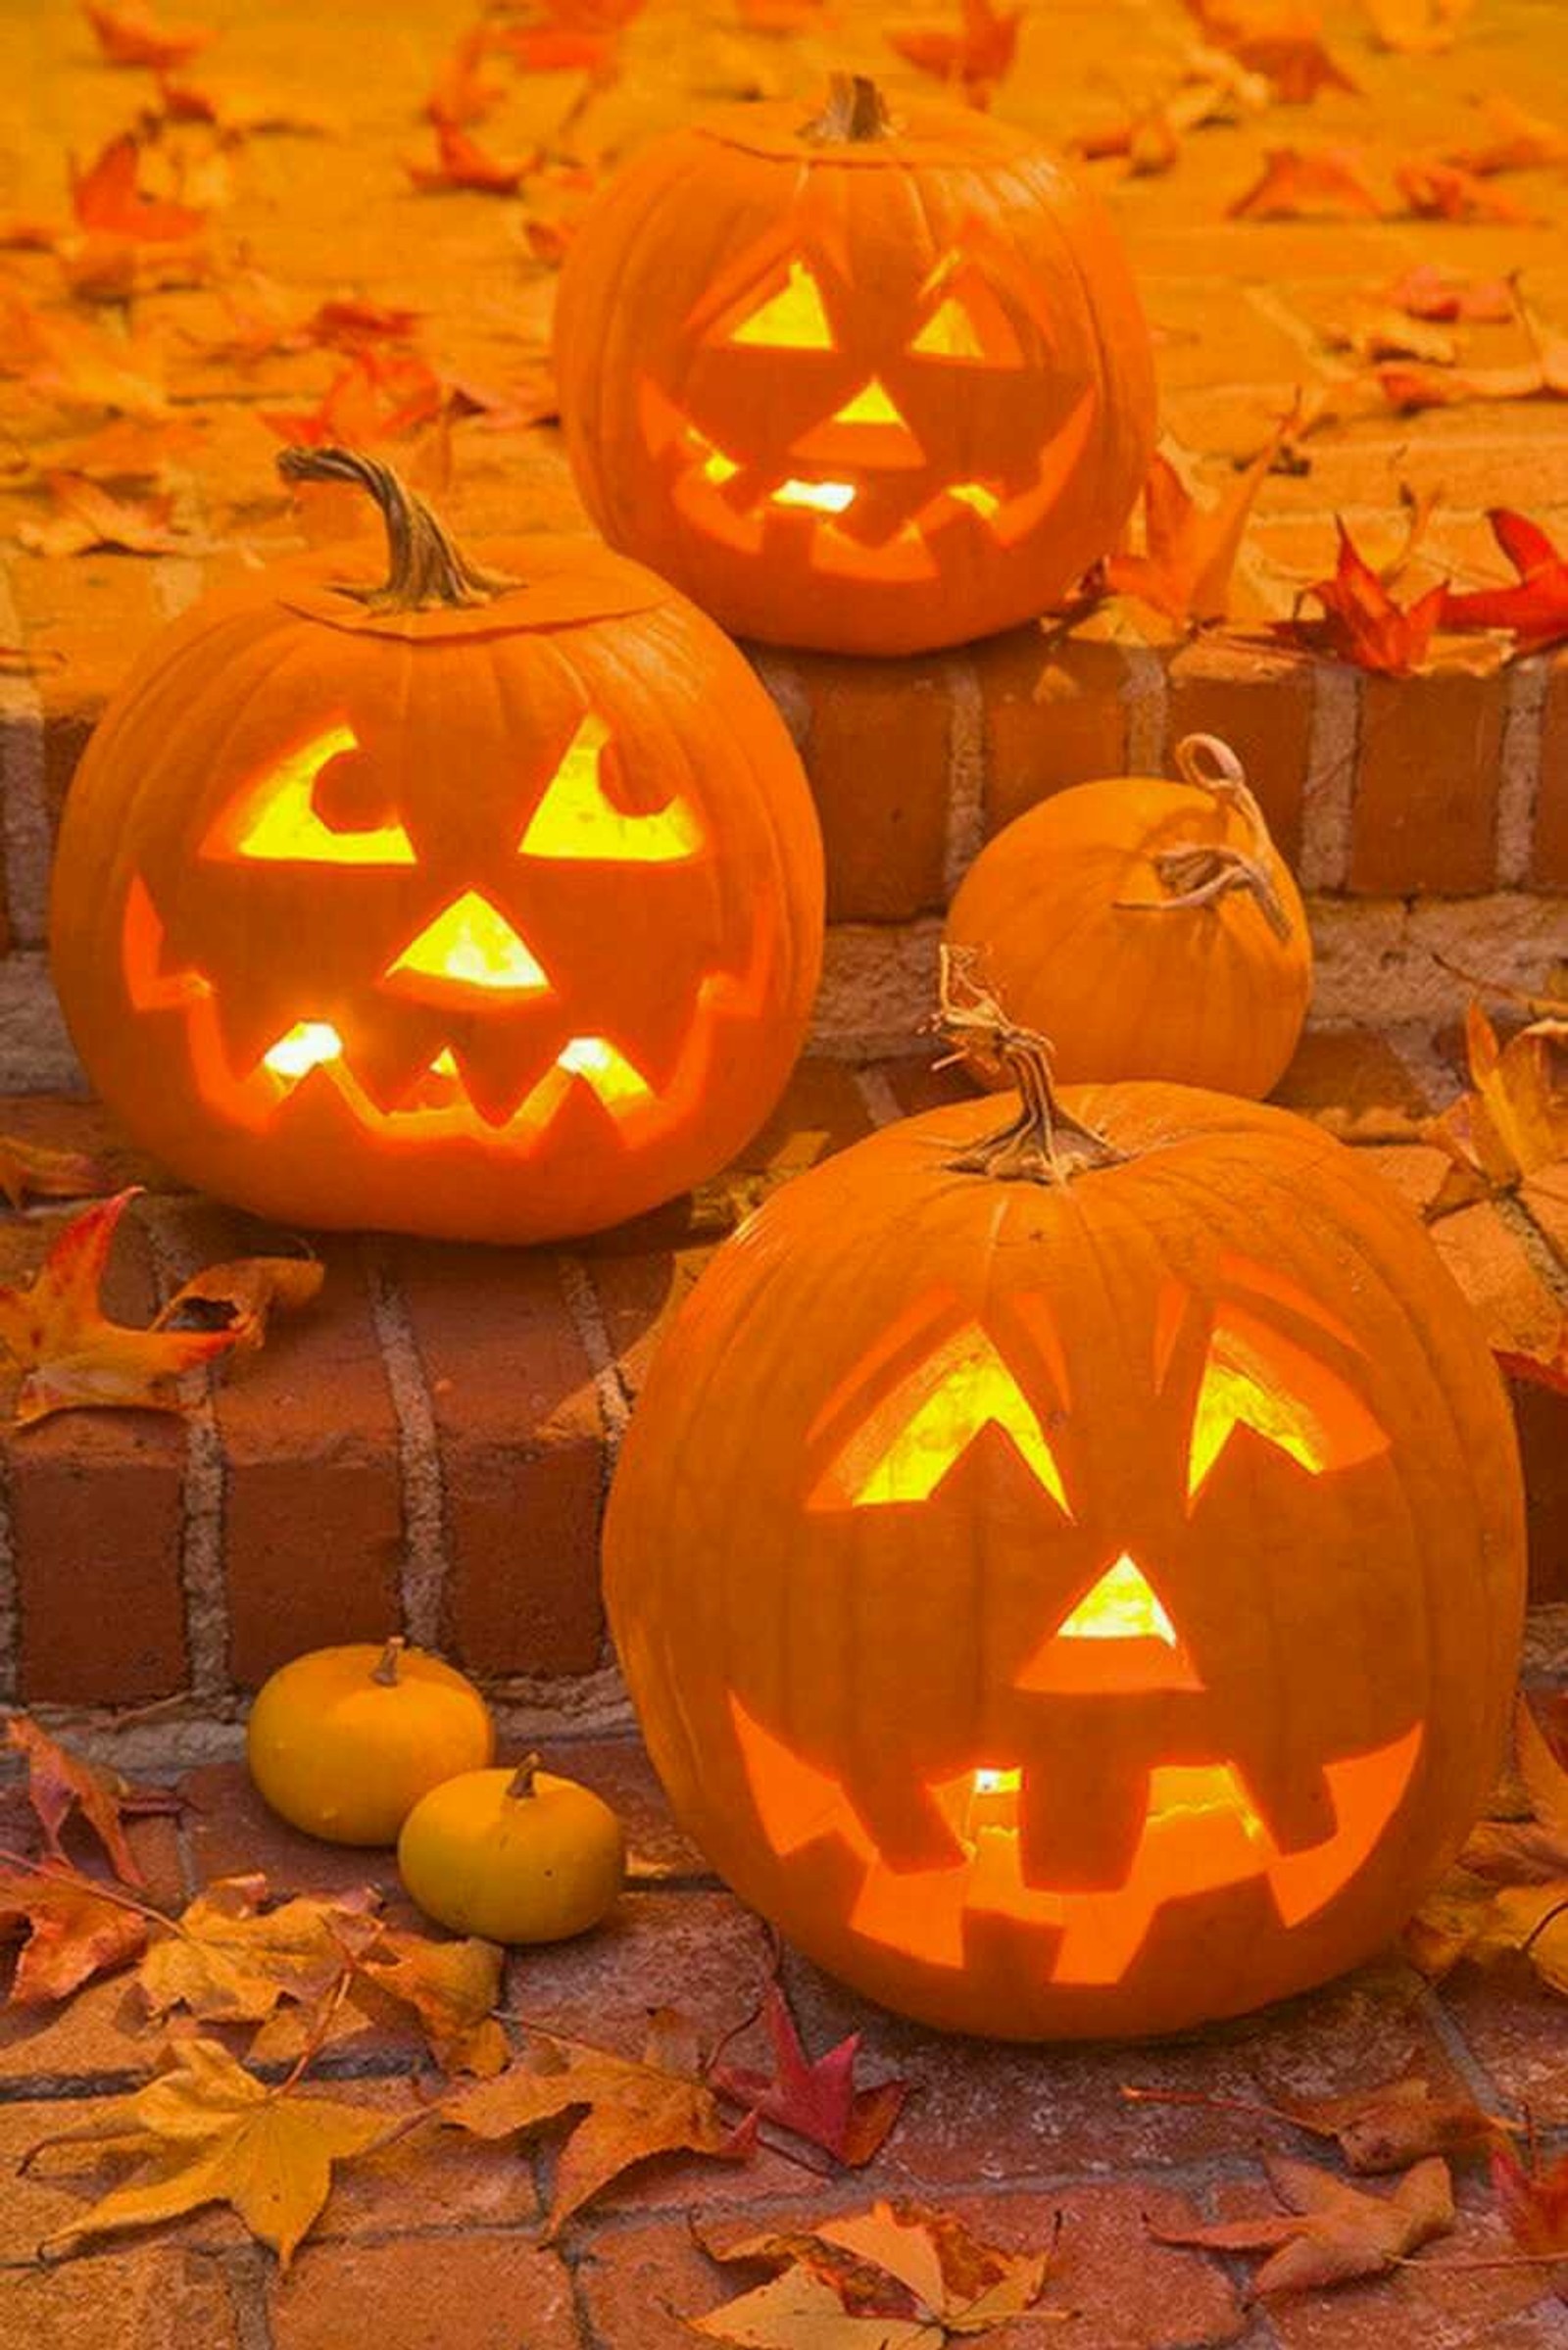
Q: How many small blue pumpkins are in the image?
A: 0